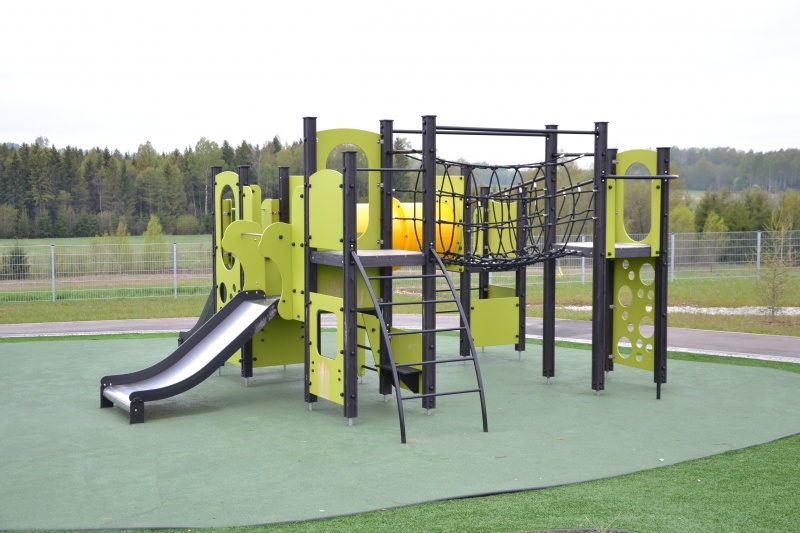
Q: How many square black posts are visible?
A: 14